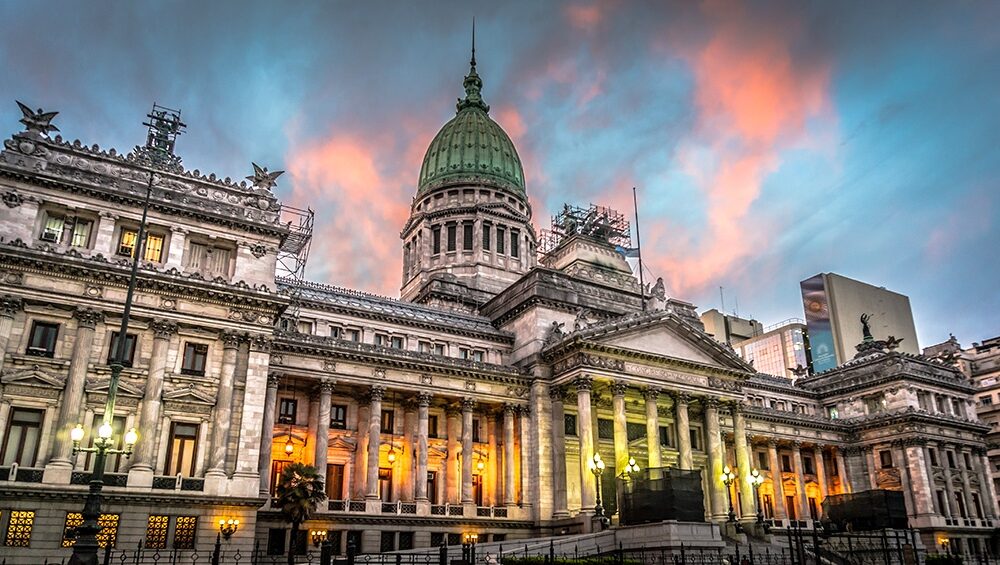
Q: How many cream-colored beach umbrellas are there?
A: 0